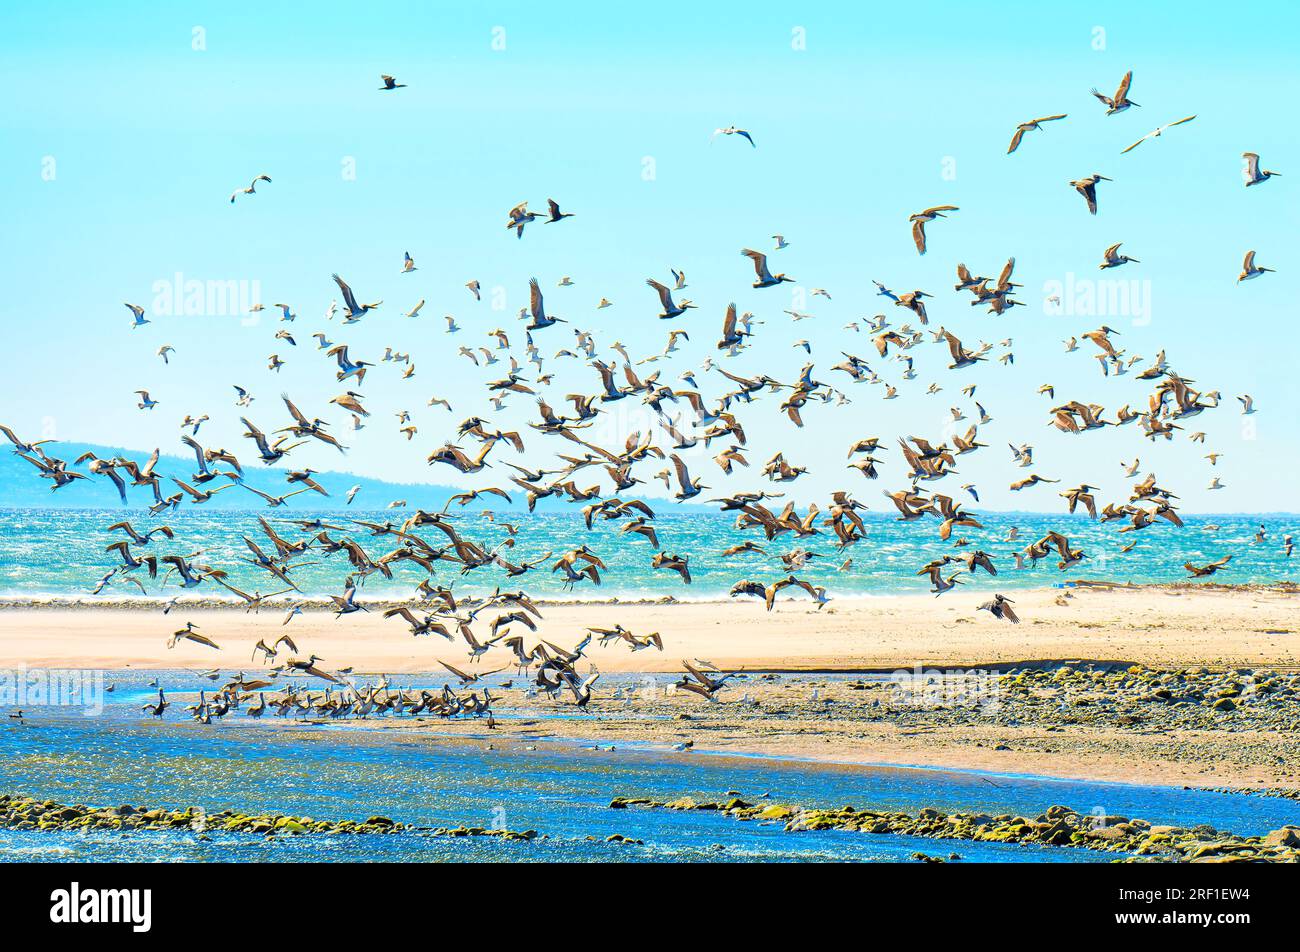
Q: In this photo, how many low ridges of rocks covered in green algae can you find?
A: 2